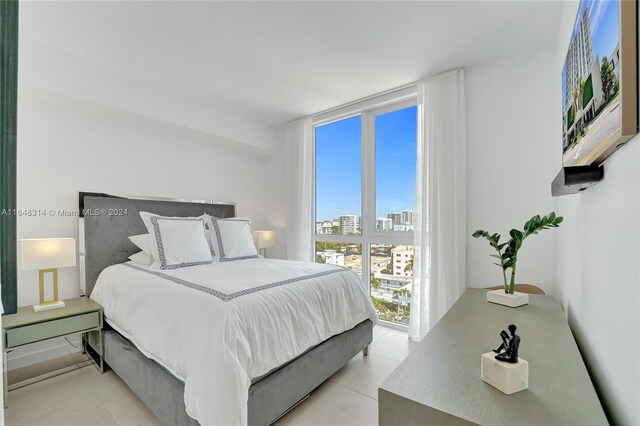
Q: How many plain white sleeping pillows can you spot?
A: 2